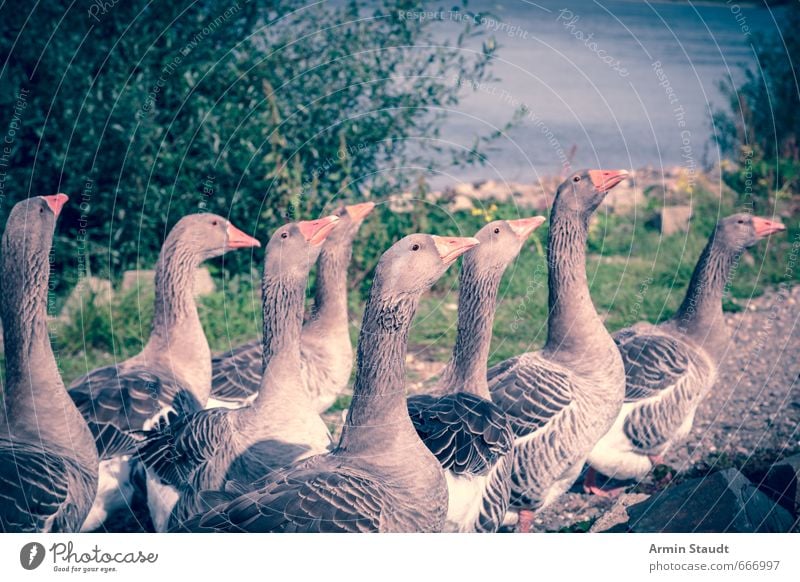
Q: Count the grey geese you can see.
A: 8